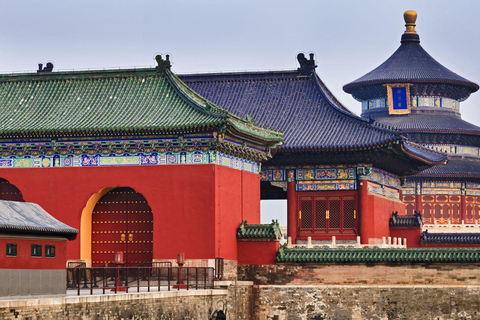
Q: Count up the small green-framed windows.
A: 3